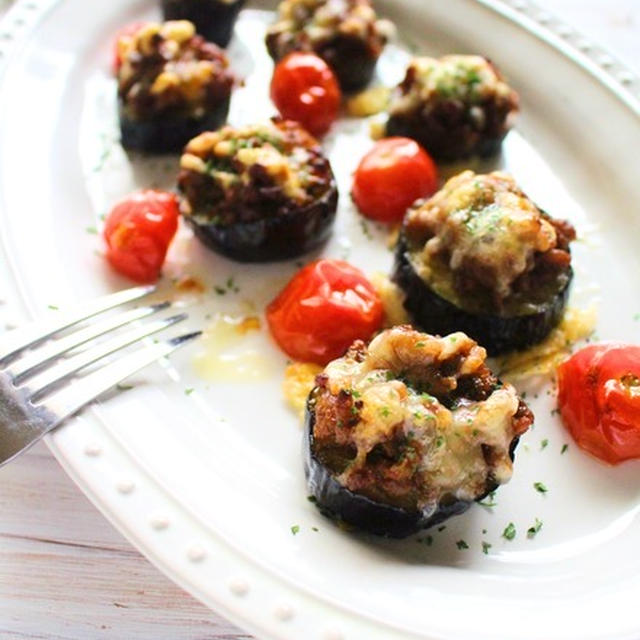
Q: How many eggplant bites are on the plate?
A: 7